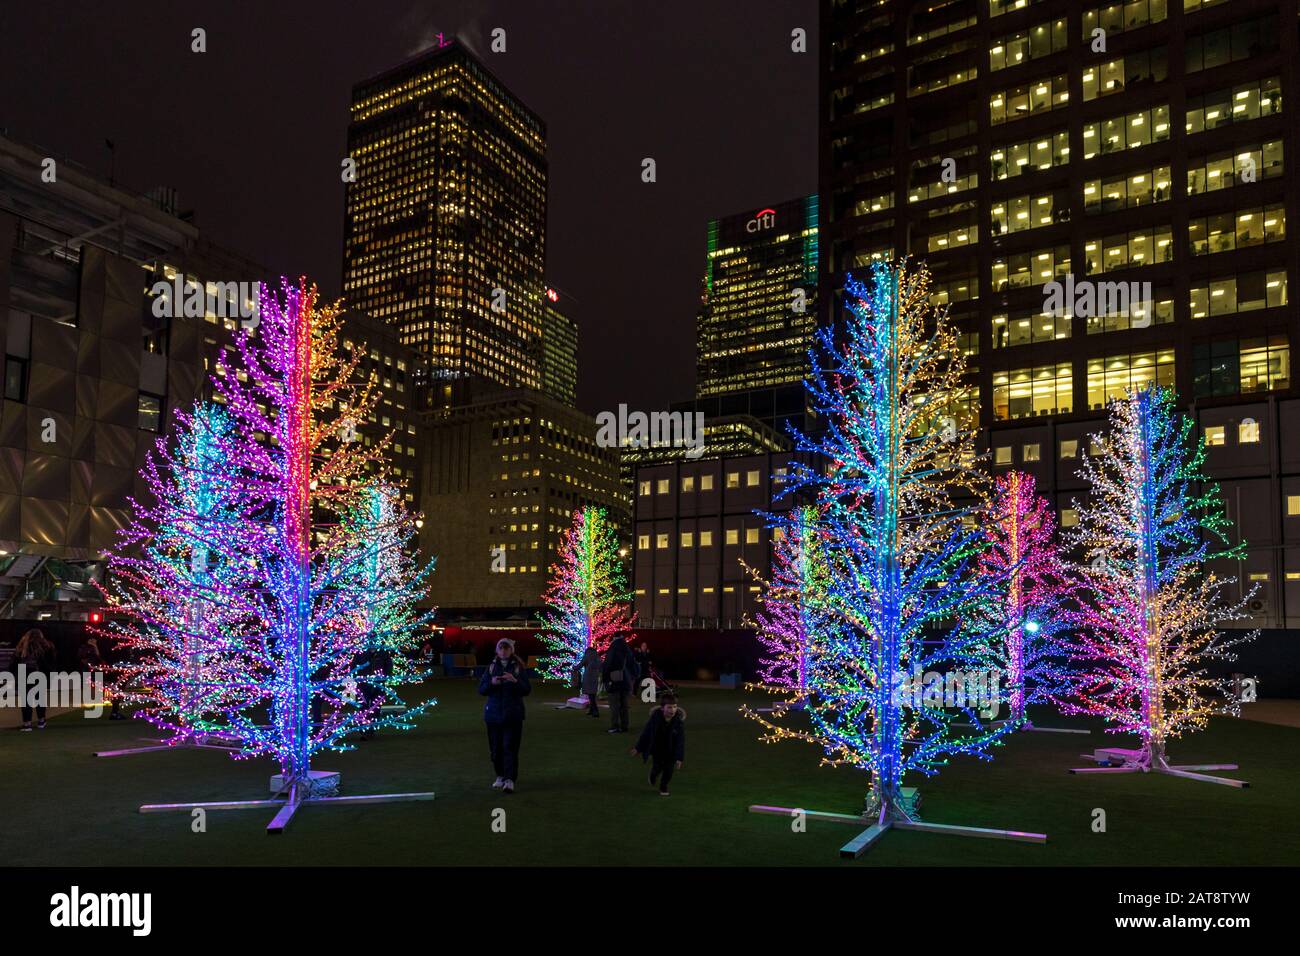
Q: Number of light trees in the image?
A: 8